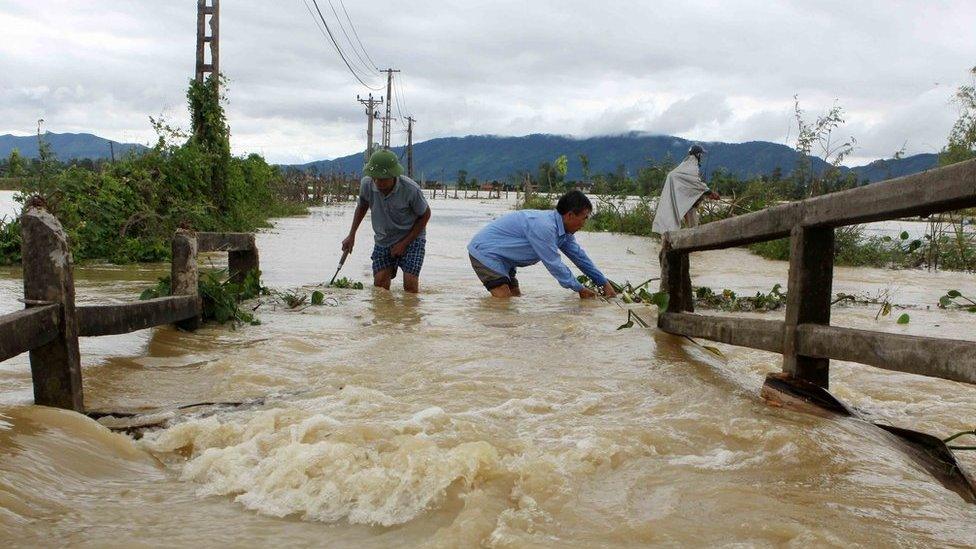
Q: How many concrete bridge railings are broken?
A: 1